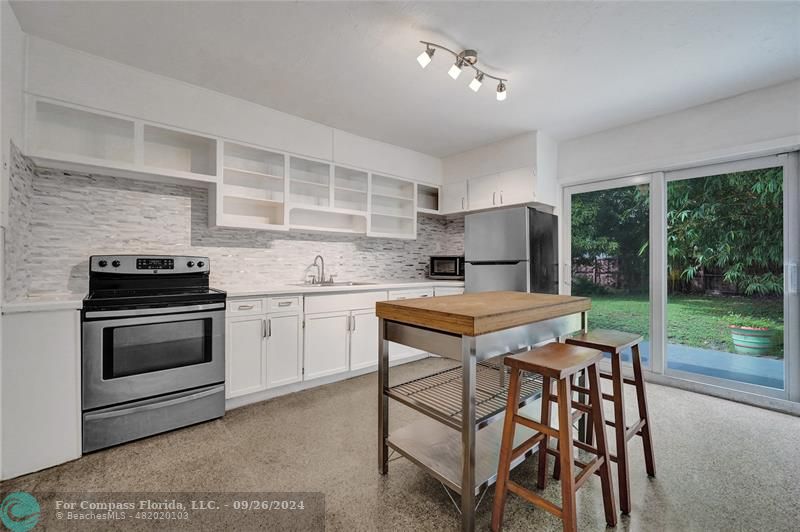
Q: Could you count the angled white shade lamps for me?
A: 4